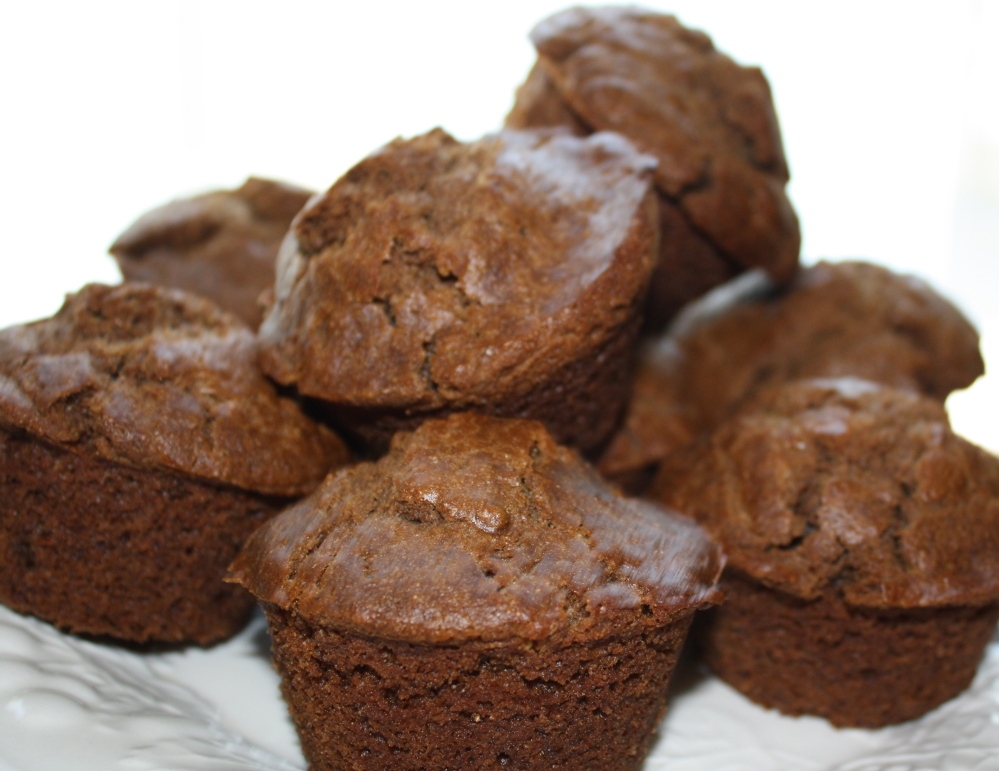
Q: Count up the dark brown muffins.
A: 7